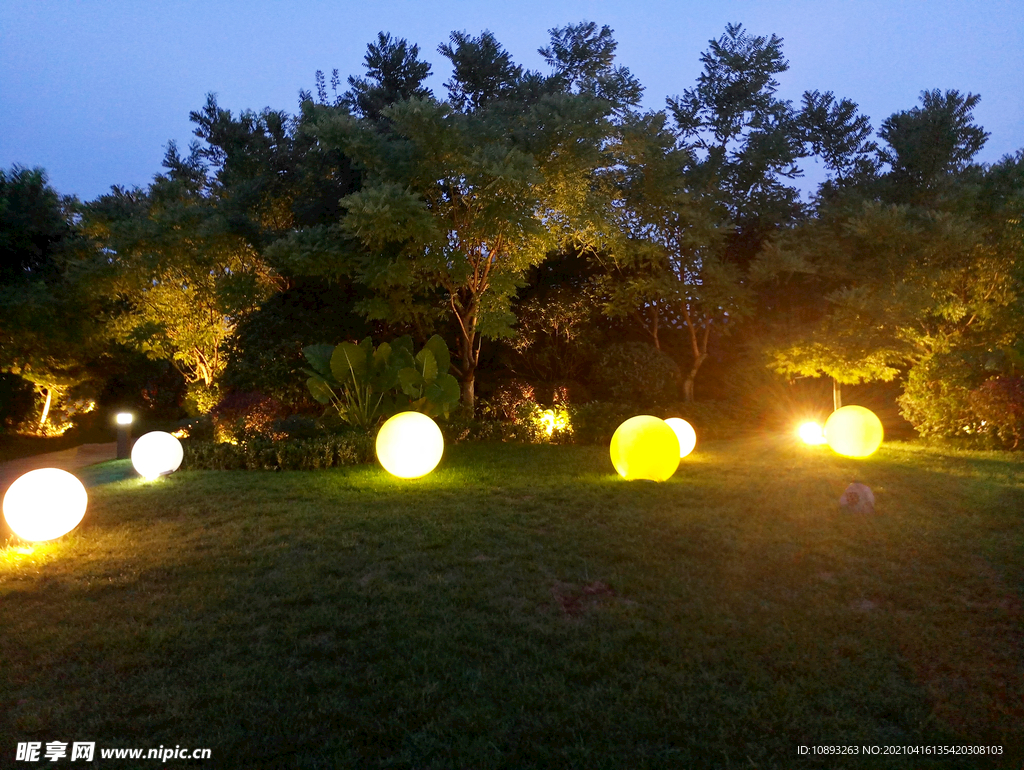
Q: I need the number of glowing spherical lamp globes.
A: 6